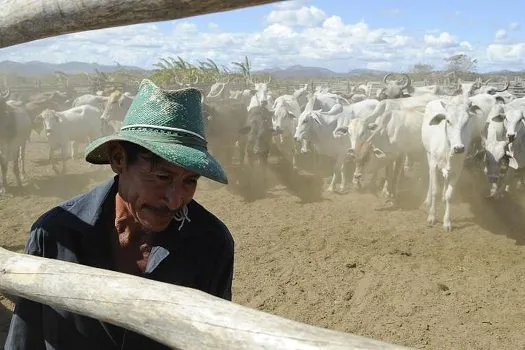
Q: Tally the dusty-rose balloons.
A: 0